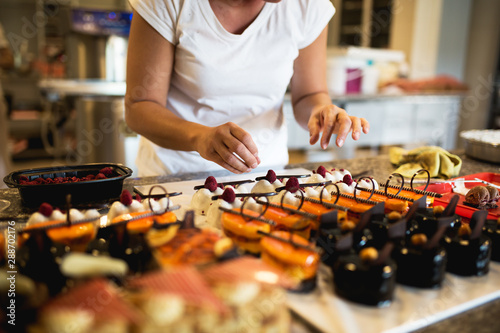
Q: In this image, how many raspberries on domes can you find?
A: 8